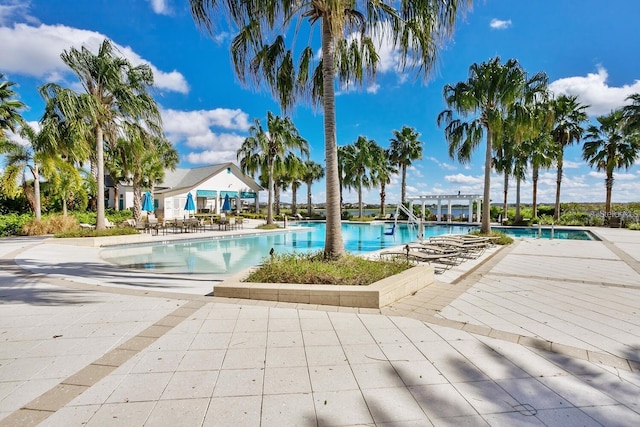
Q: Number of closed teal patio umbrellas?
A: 3